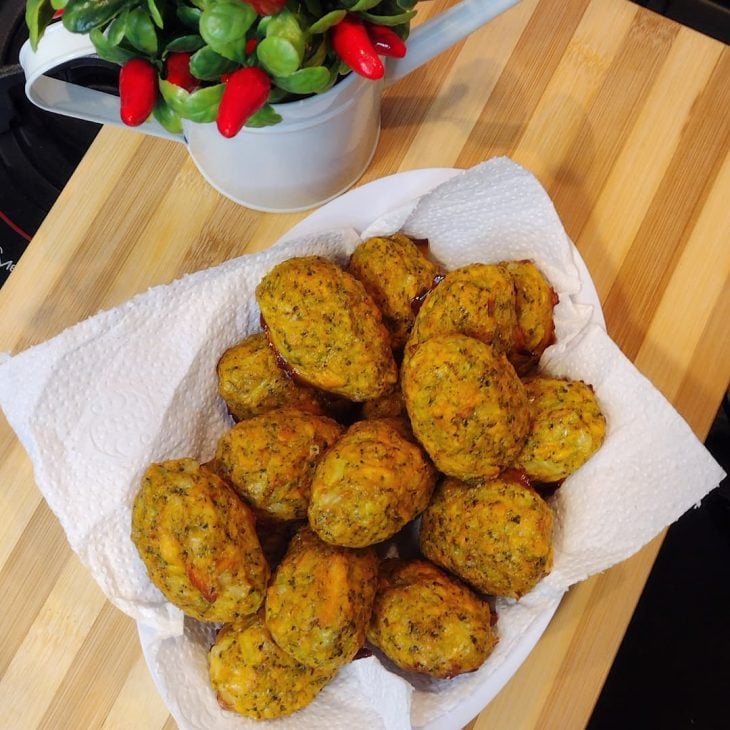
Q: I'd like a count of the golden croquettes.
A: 15